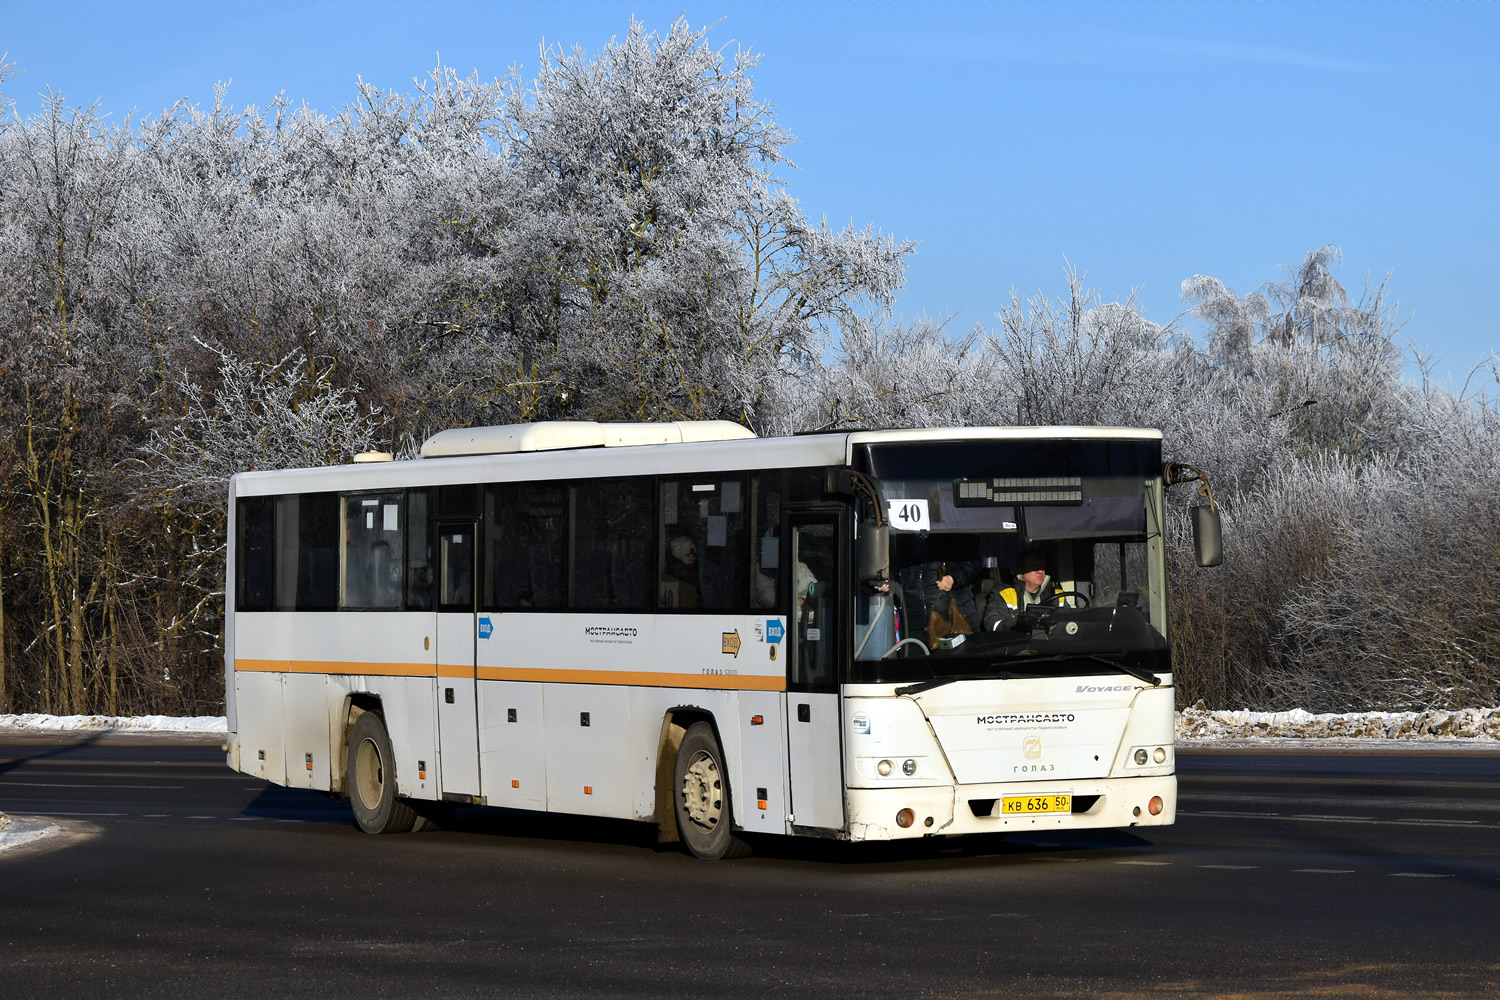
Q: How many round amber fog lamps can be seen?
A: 2